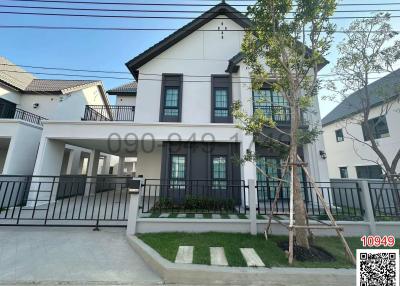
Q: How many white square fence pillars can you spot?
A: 3